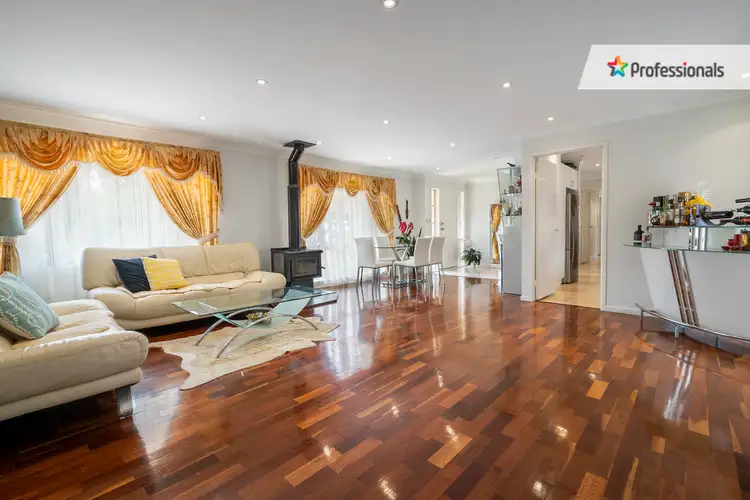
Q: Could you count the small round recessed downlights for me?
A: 11